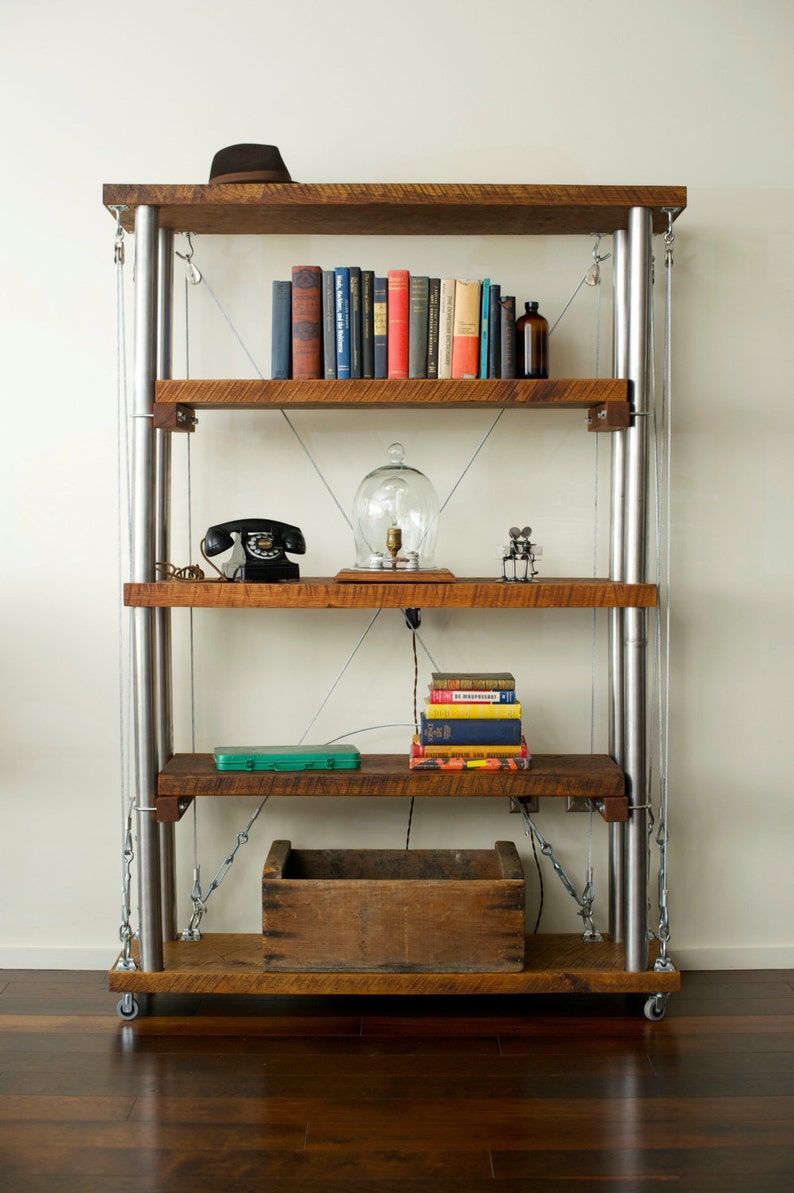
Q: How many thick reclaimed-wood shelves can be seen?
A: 5